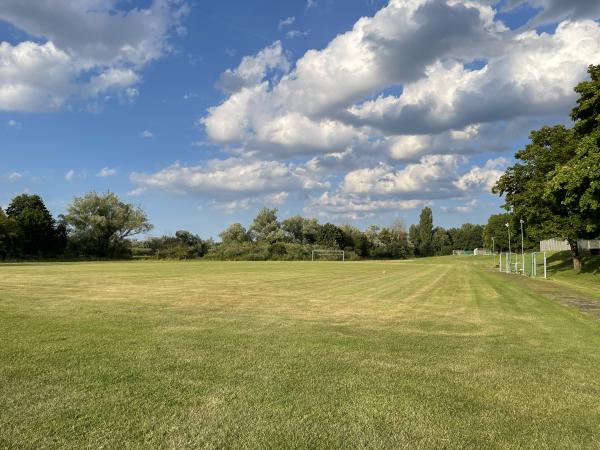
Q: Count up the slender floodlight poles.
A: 3